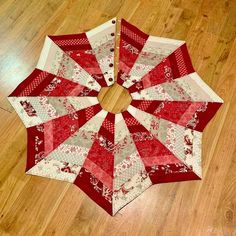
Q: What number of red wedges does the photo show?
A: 8